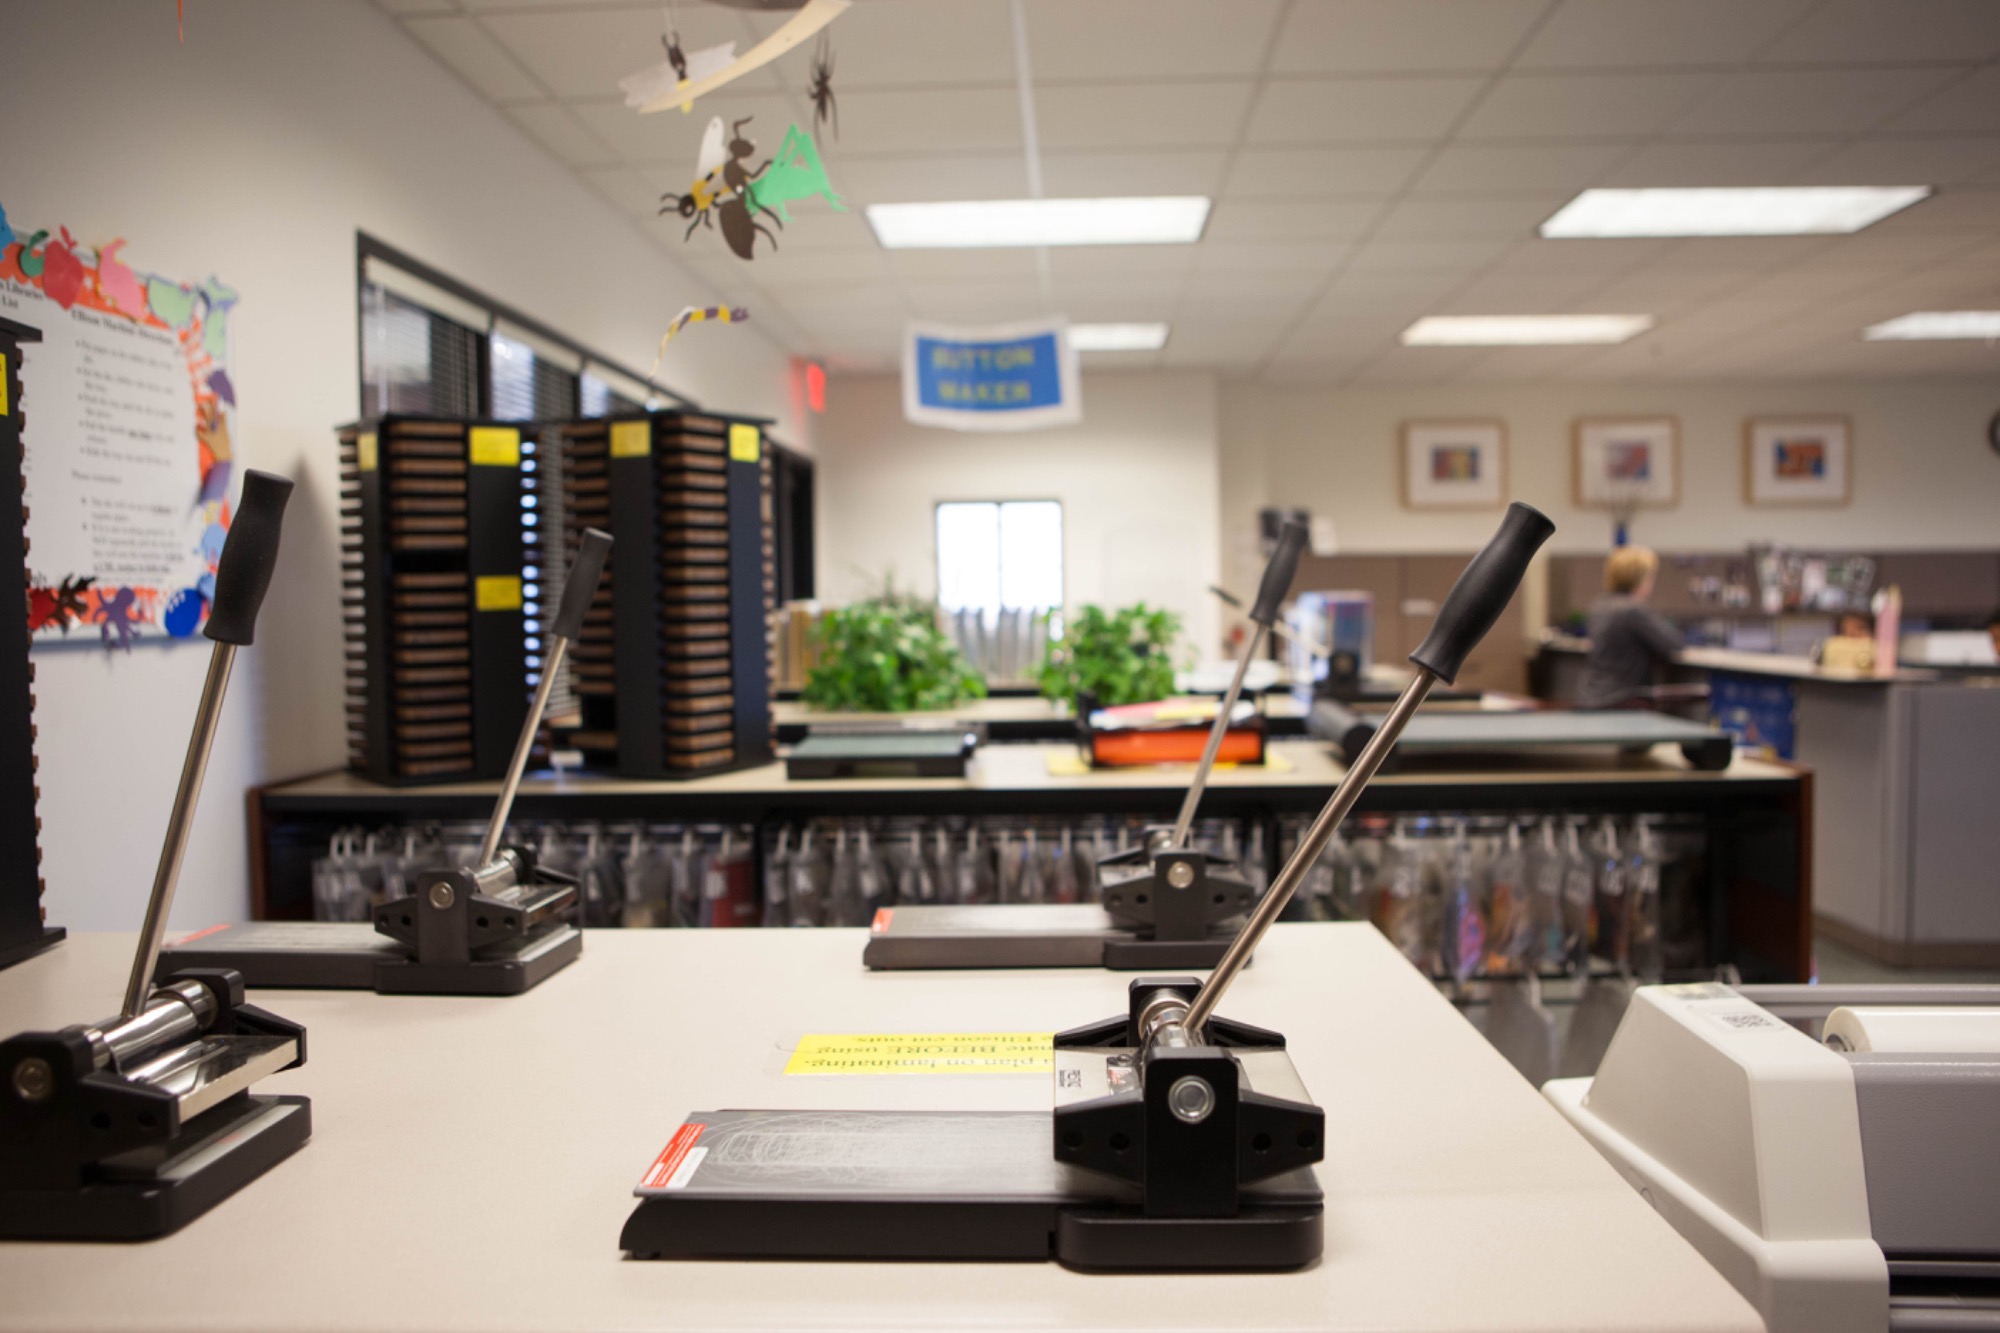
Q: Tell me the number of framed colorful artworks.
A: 3